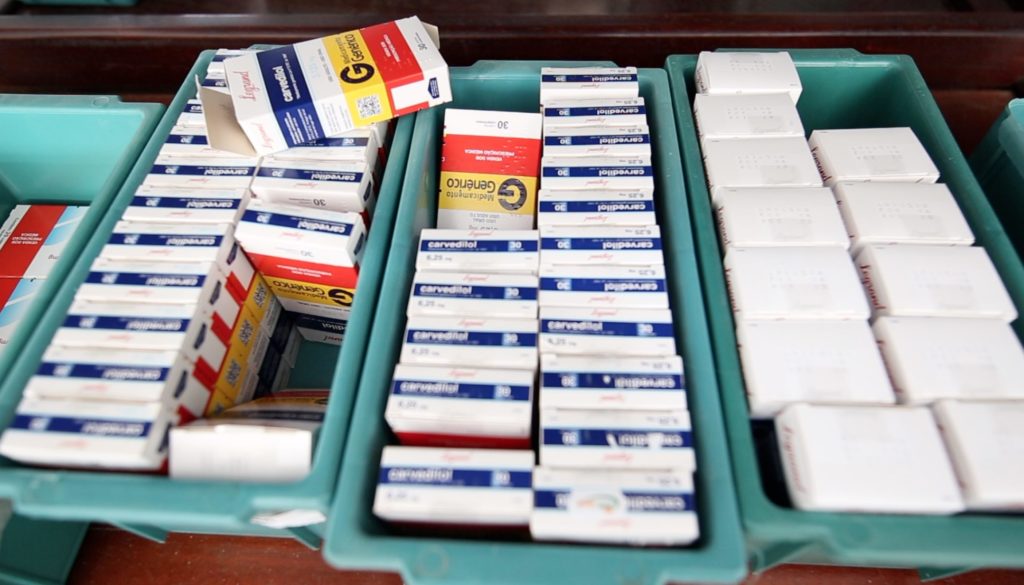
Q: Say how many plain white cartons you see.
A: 12